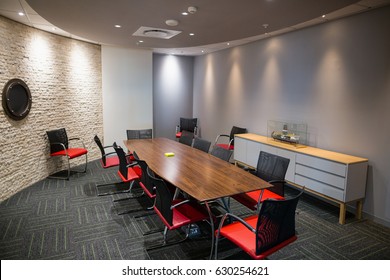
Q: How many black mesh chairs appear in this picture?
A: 13